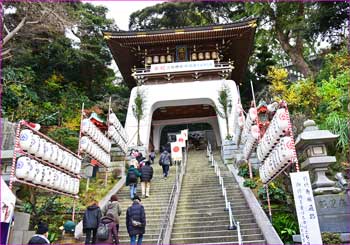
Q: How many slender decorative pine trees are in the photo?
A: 2